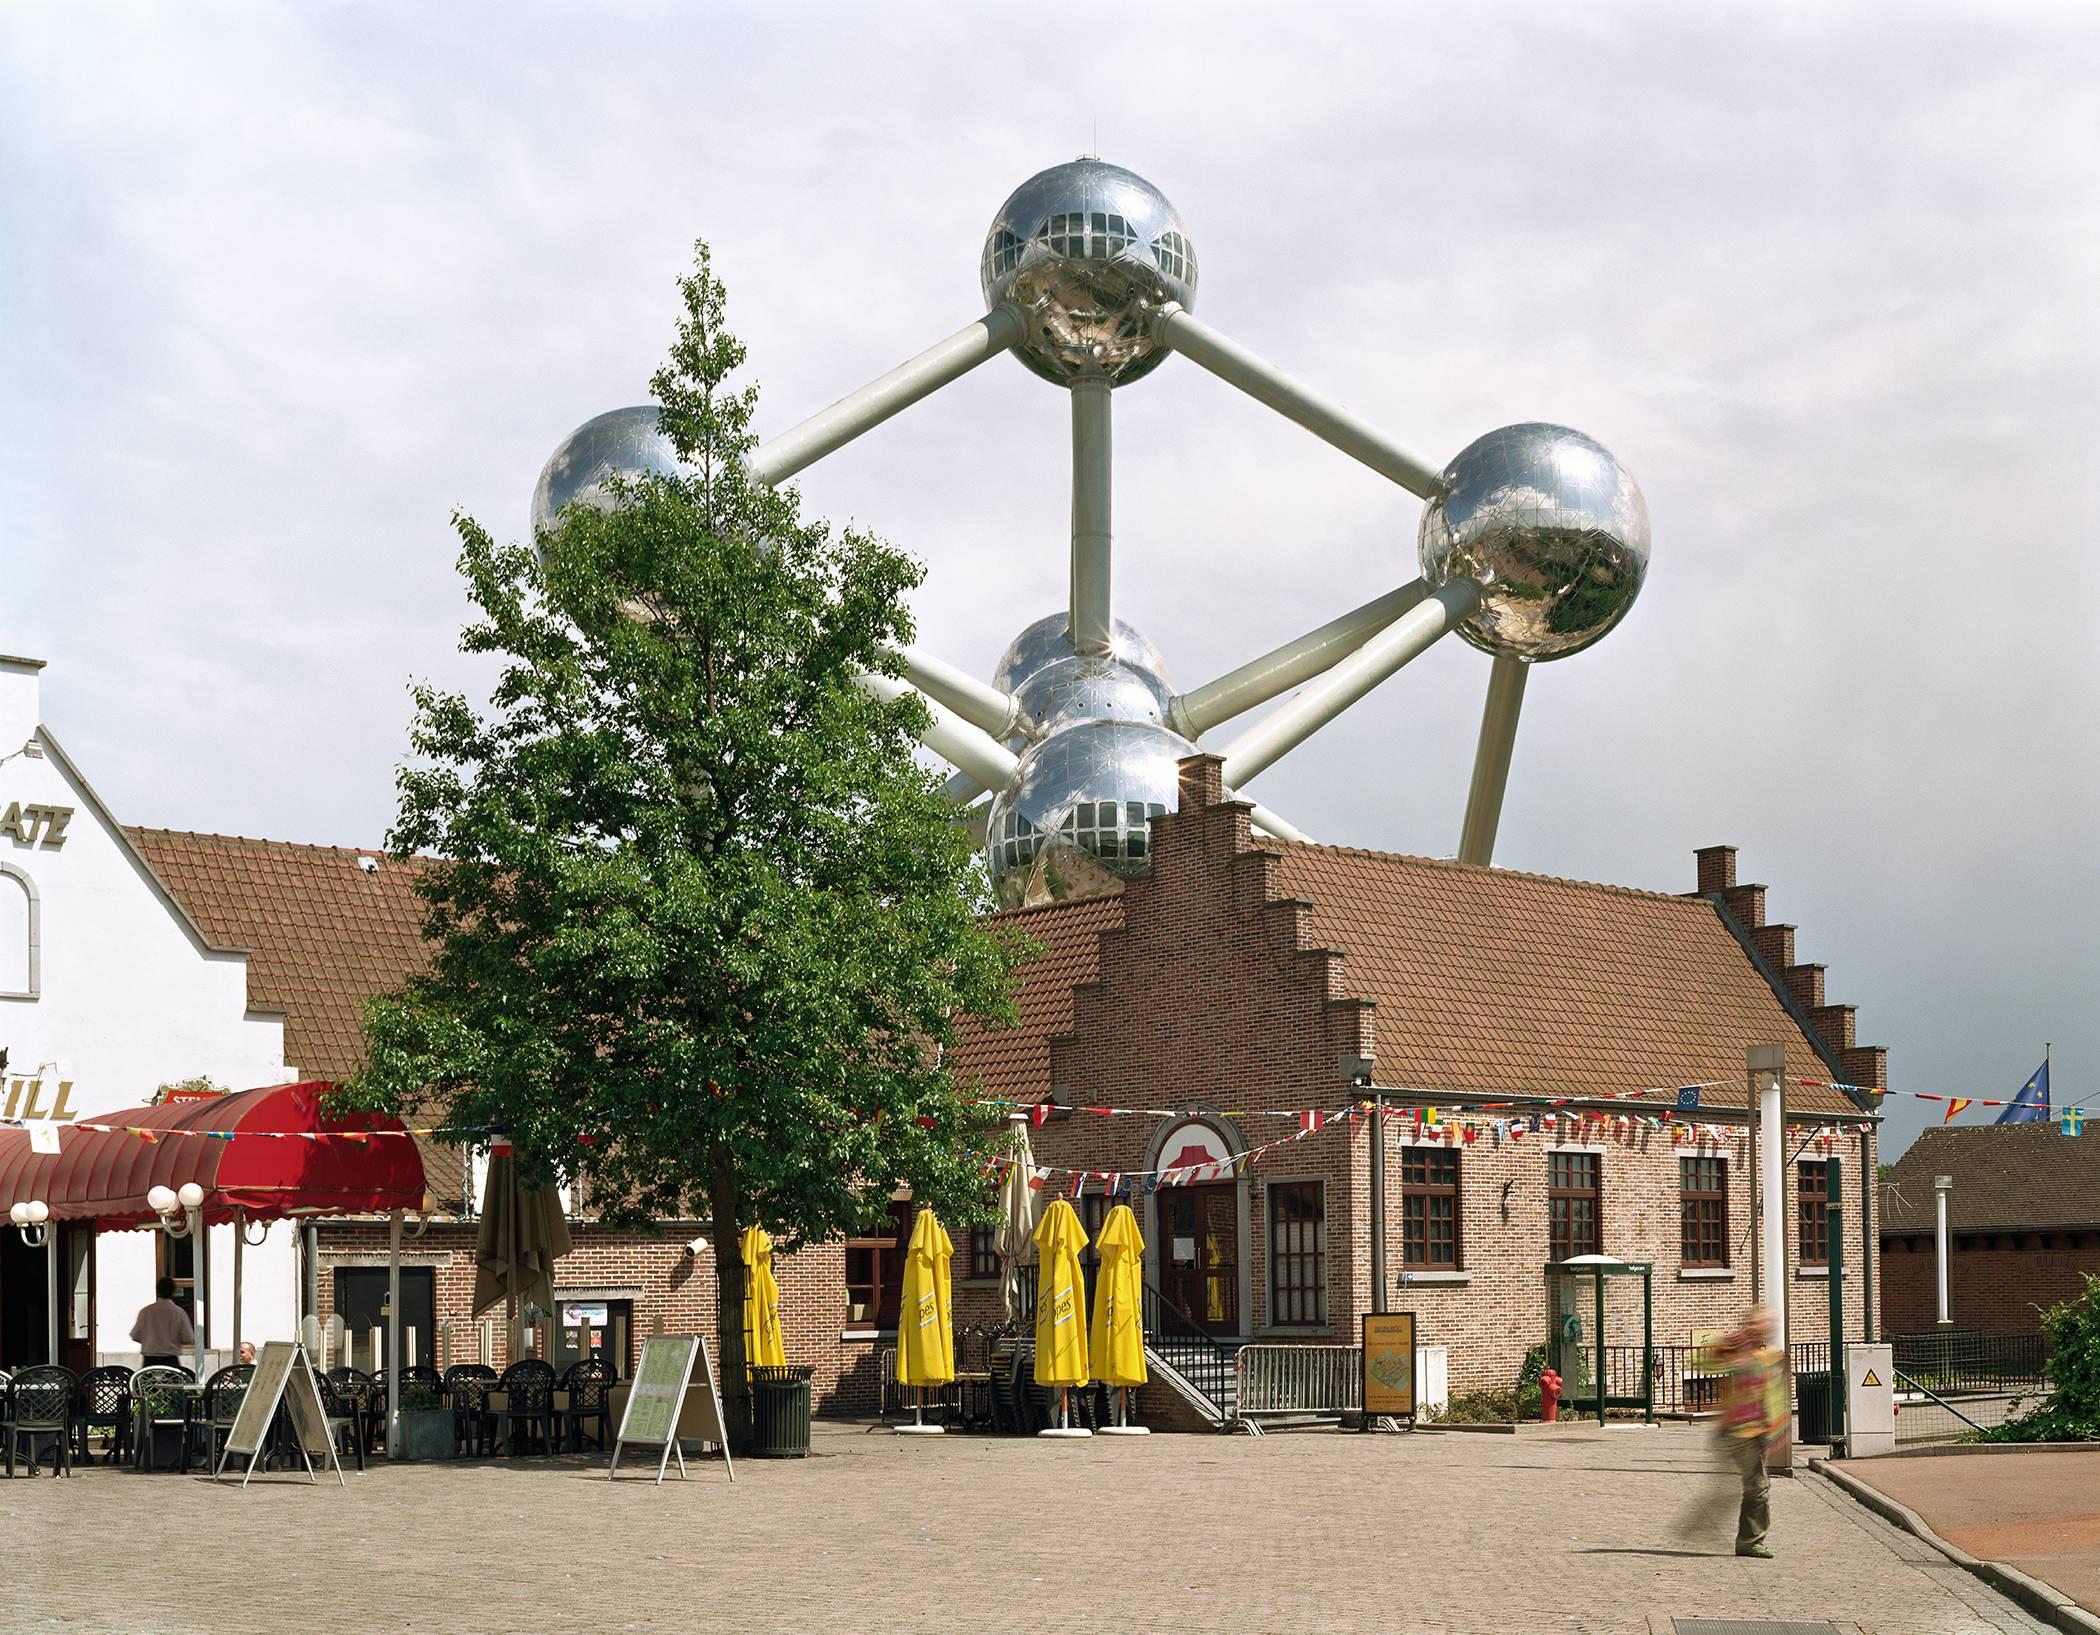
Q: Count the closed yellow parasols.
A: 4